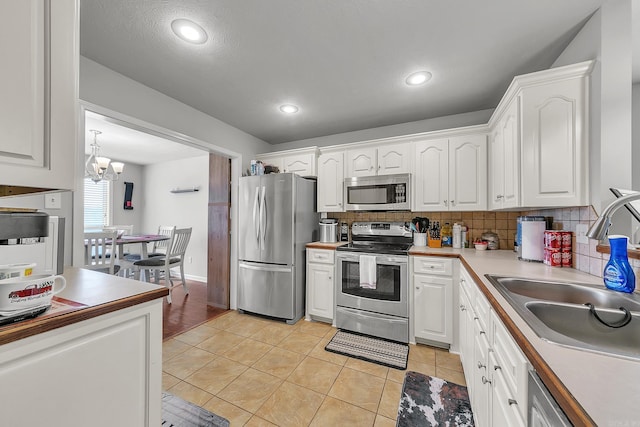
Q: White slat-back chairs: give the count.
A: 4